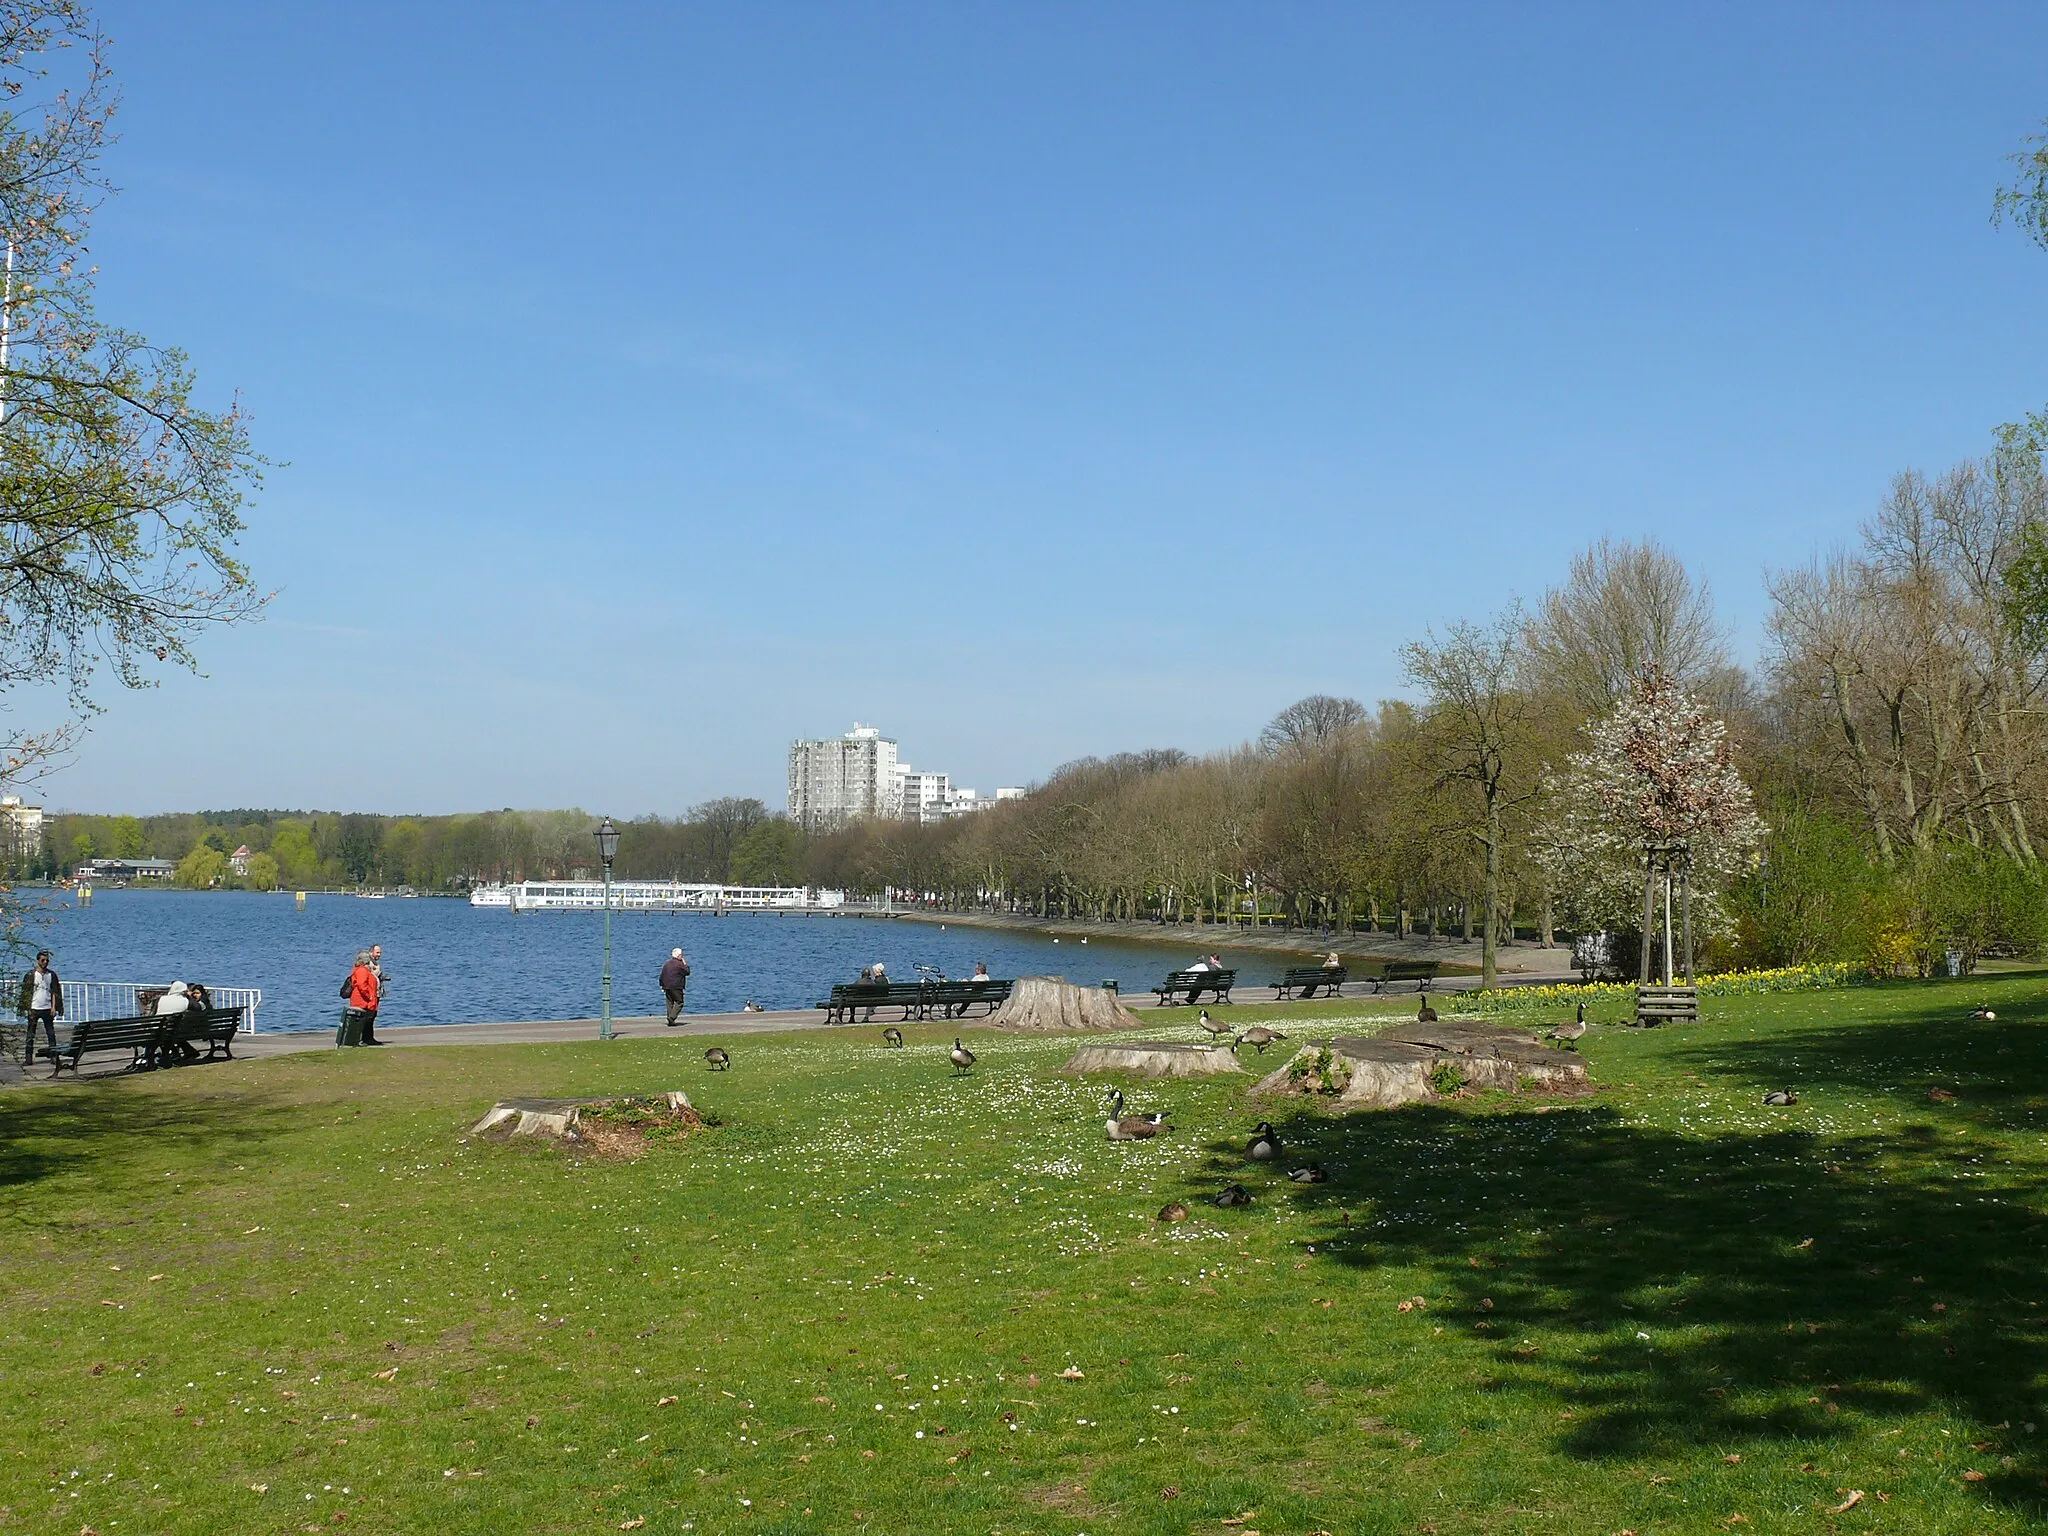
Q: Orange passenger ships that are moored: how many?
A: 0